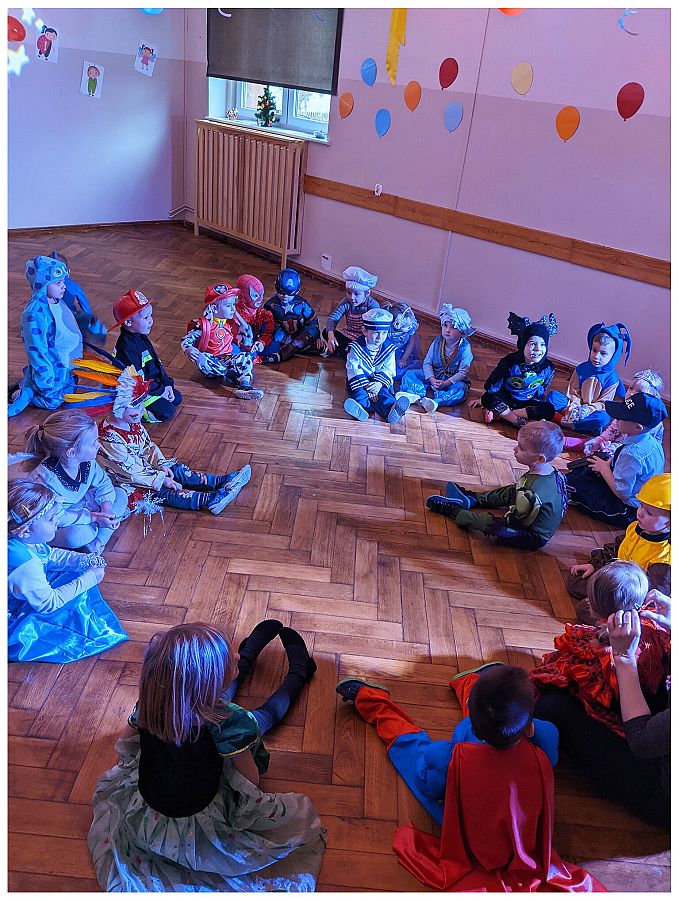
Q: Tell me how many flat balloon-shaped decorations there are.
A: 9